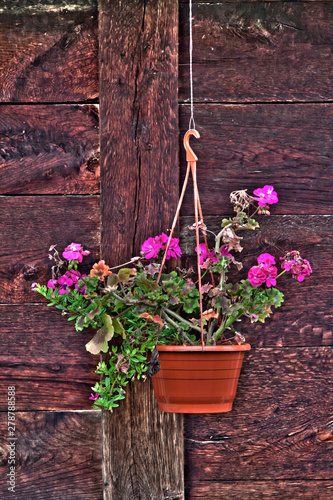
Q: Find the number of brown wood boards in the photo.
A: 11